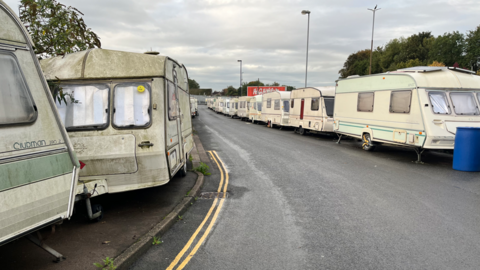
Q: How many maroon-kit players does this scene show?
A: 0